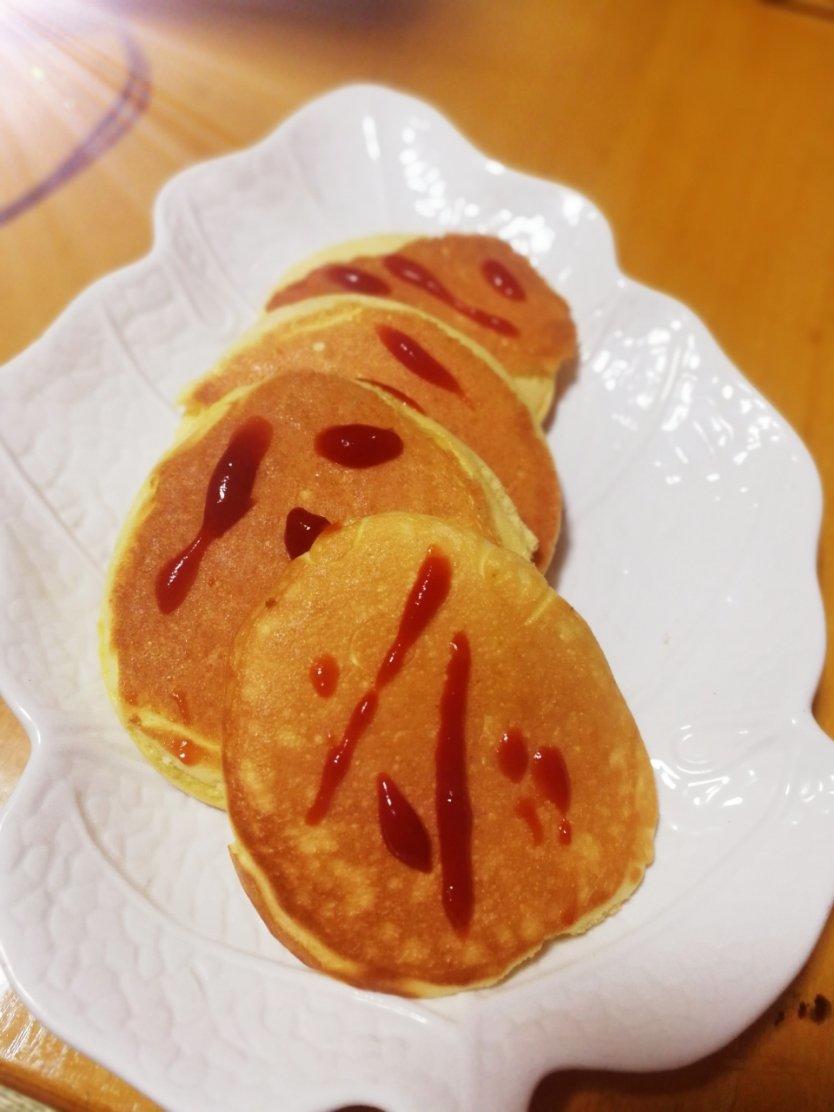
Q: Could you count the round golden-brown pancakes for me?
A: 4